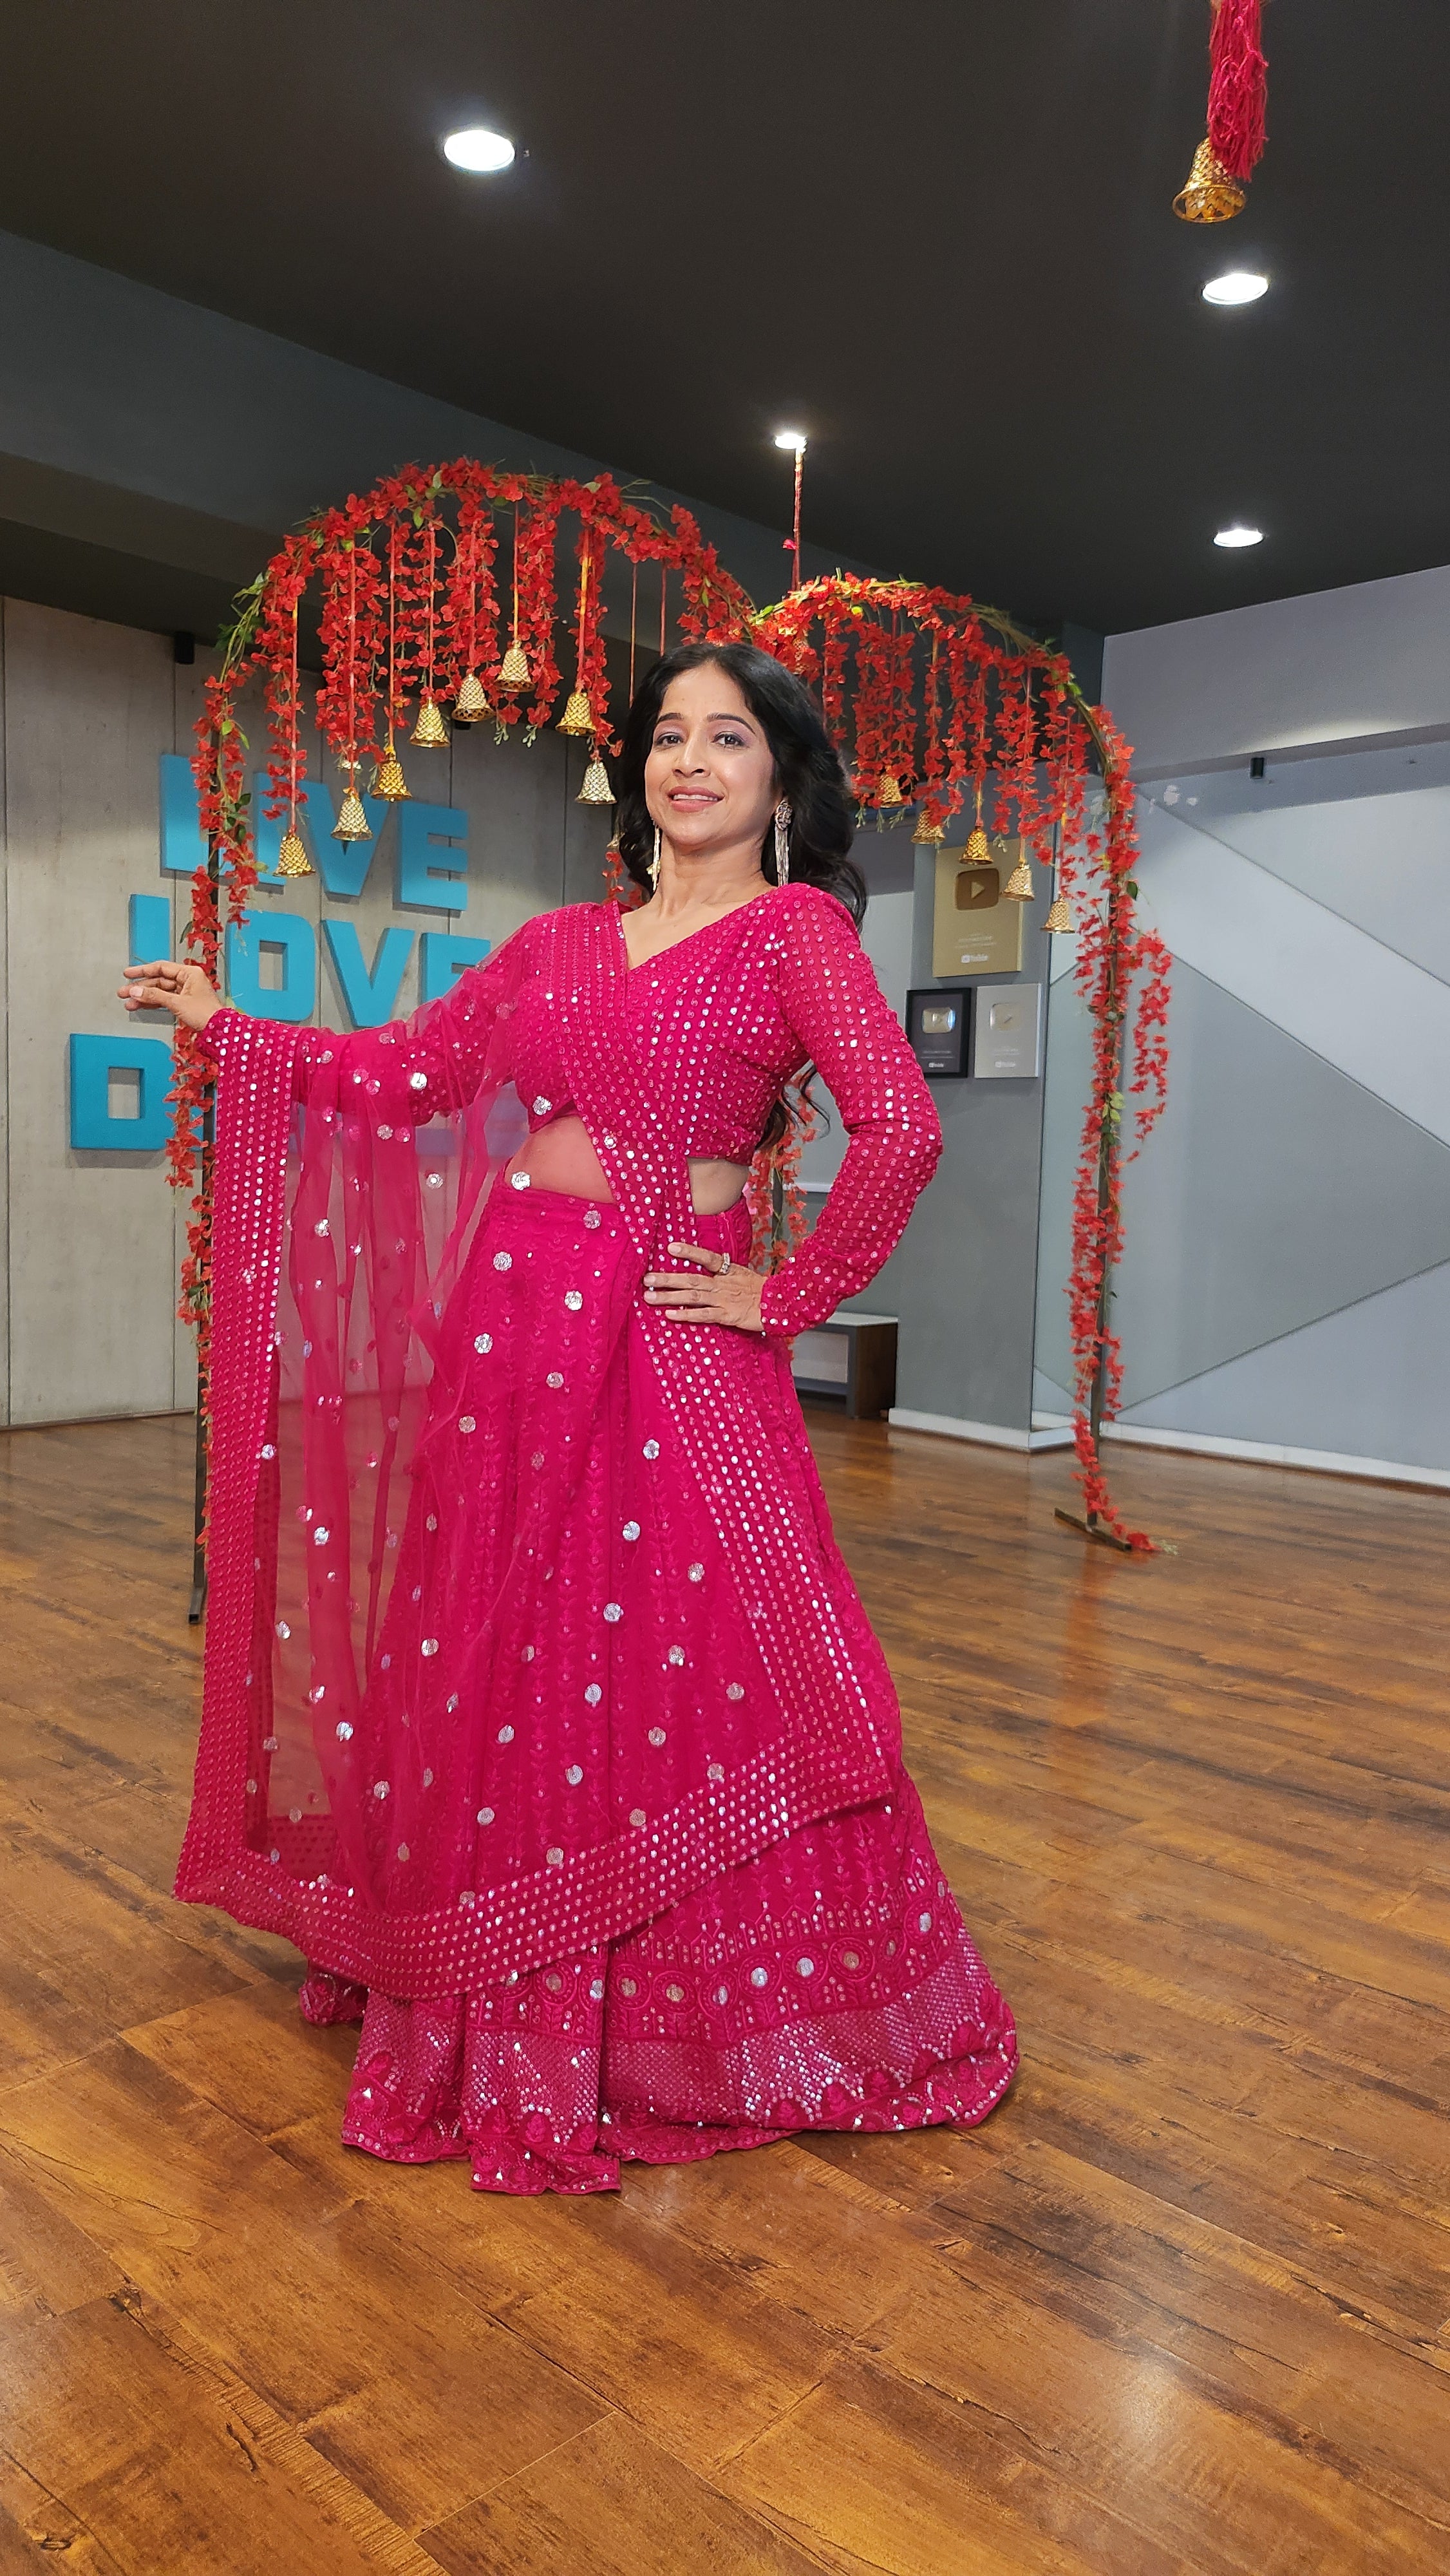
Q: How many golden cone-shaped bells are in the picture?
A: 14